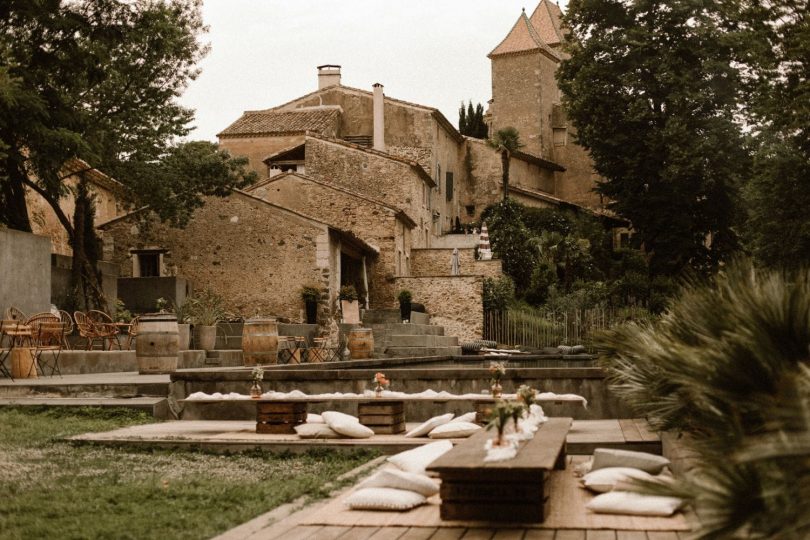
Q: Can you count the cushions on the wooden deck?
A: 12